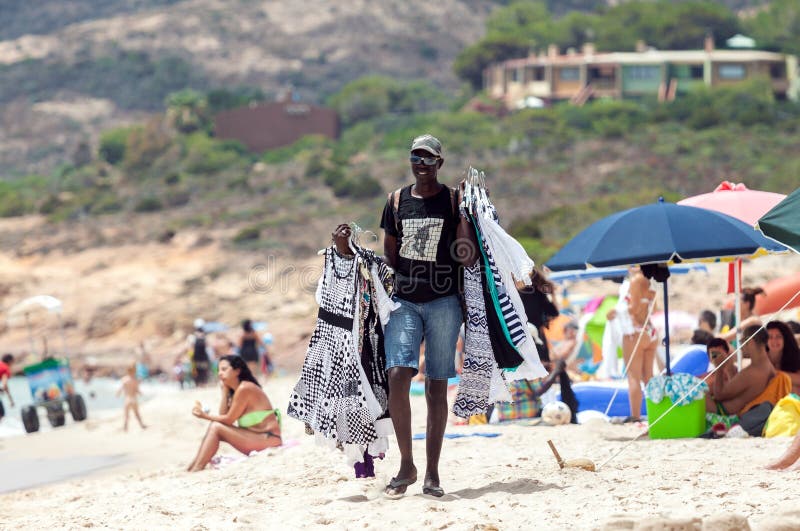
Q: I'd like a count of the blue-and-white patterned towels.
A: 1